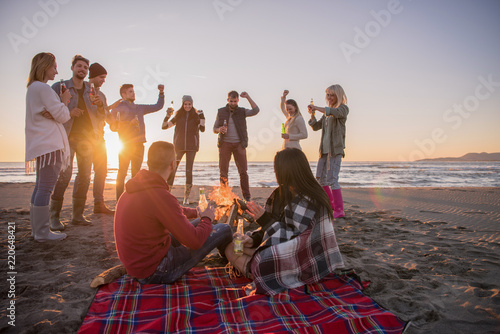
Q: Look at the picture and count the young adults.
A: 10